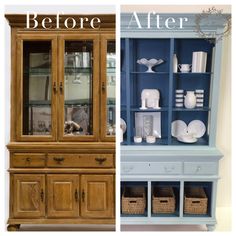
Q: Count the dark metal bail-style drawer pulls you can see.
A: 2